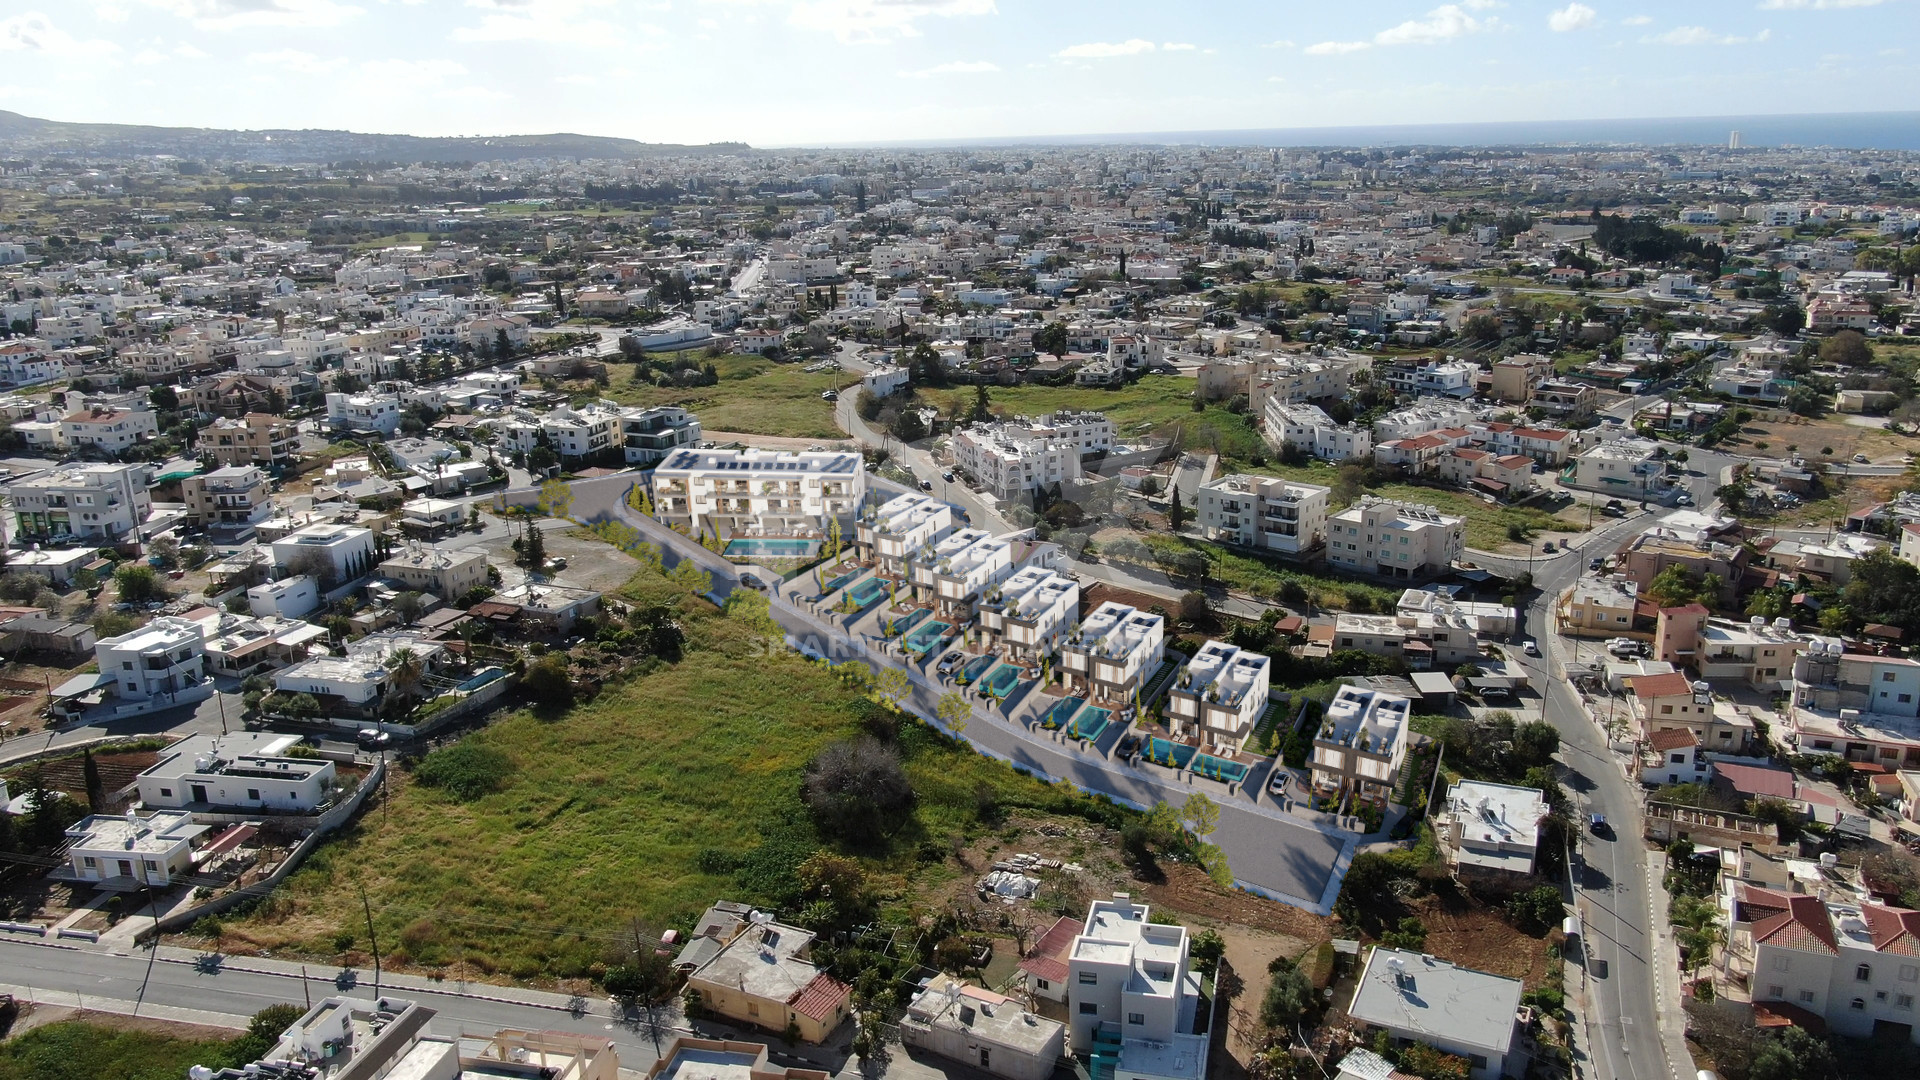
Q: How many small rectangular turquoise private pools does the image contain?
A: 10